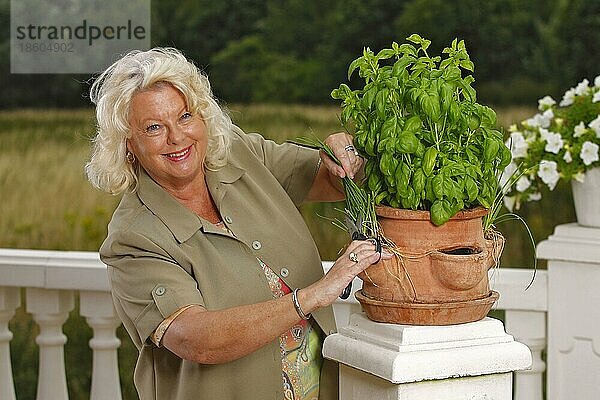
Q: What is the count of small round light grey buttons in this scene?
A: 4